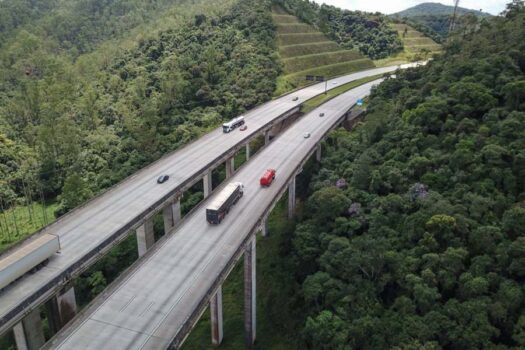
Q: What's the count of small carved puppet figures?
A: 0